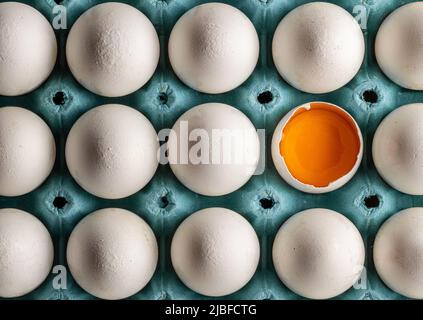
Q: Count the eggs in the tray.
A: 15